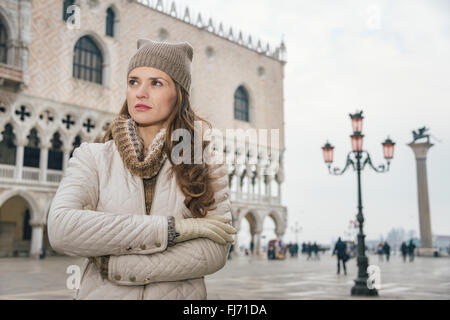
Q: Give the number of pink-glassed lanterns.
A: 4